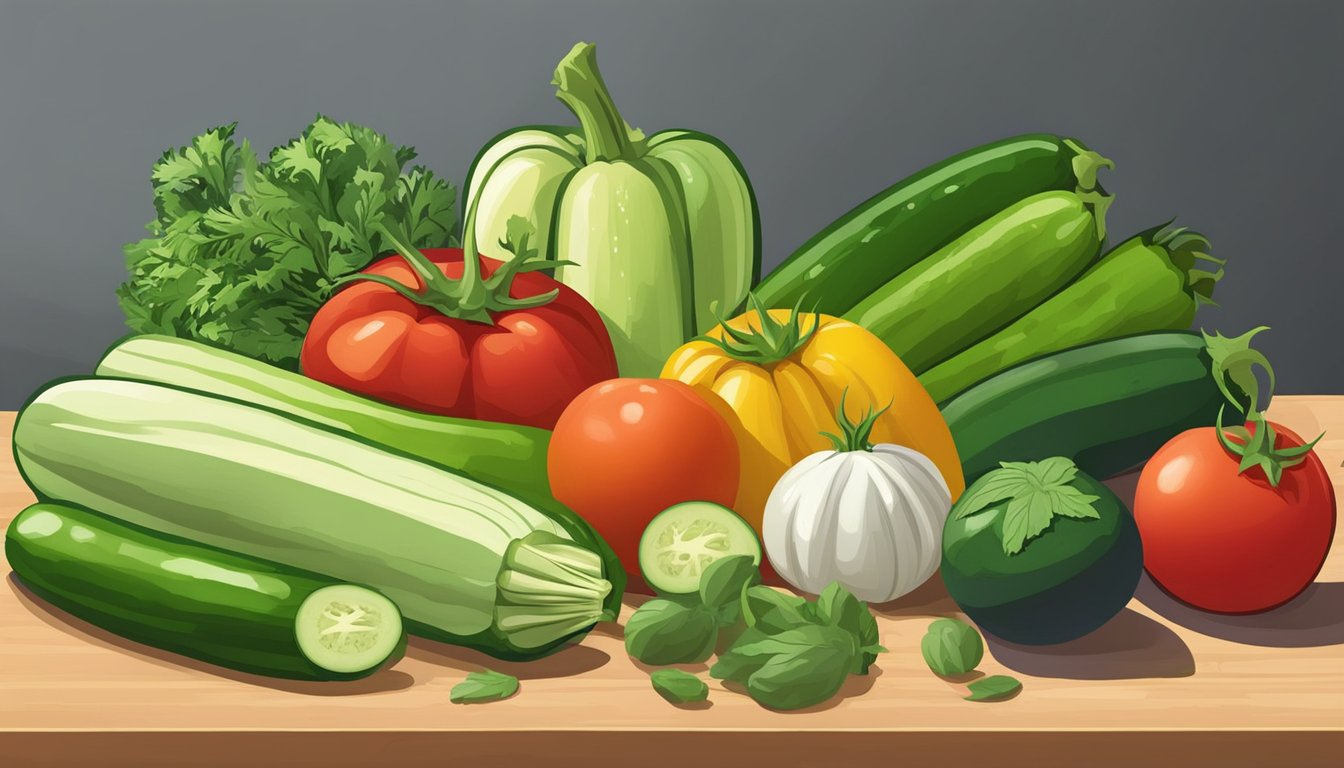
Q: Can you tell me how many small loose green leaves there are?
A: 3